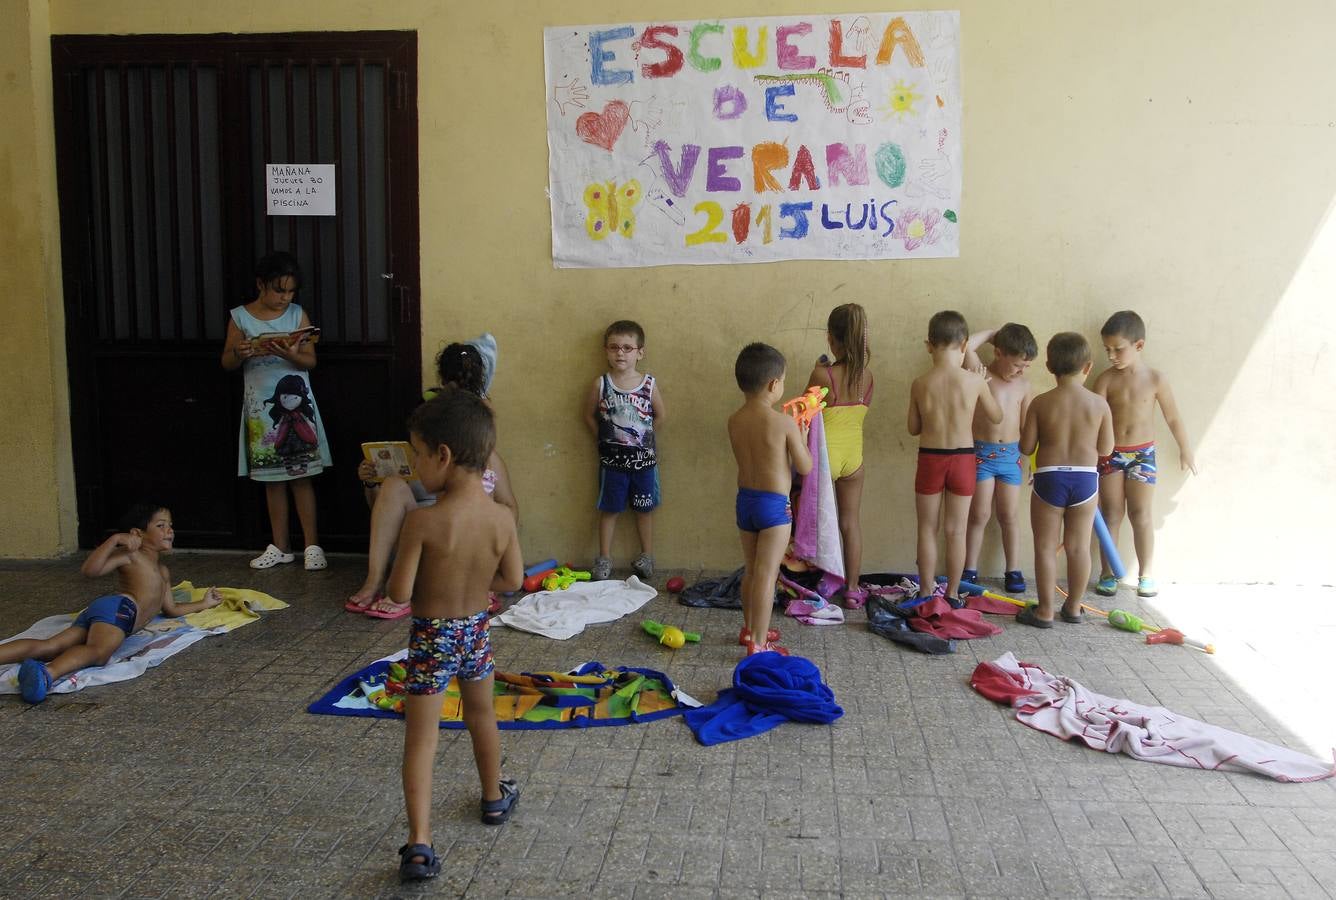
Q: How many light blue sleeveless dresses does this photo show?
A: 1